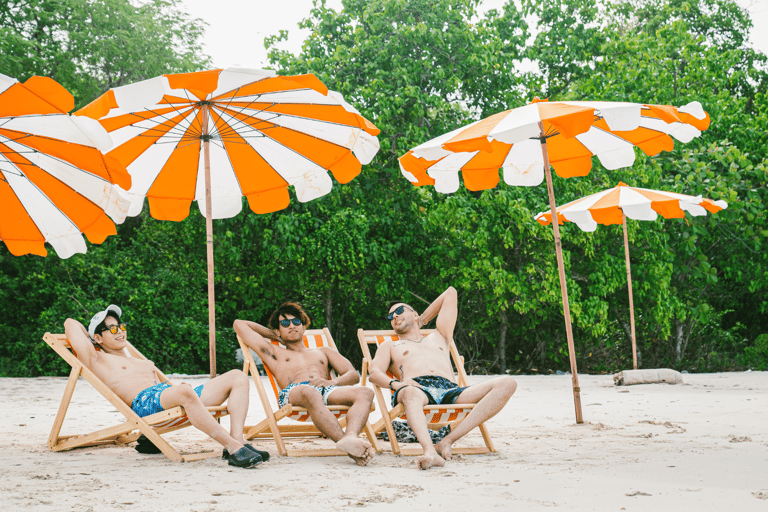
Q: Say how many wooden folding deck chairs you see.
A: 3